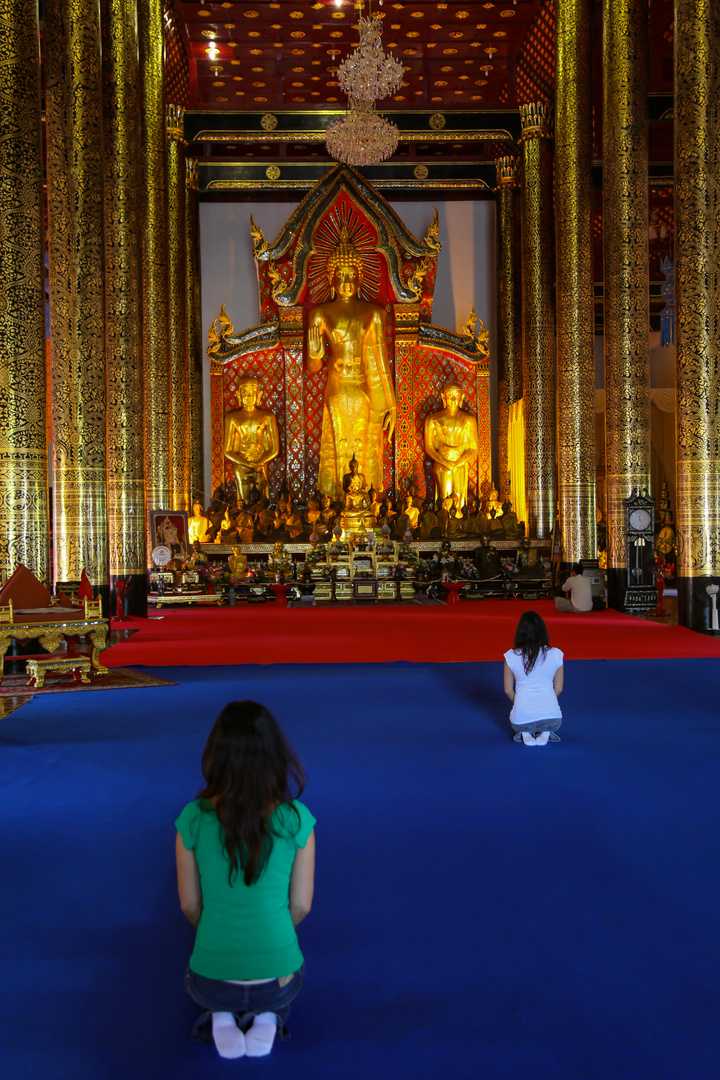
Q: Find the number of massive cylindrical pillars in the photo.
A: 11